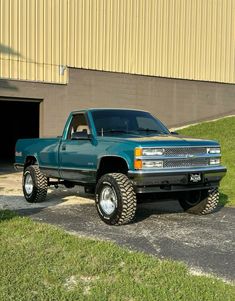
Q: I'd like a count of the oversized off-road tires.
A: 3